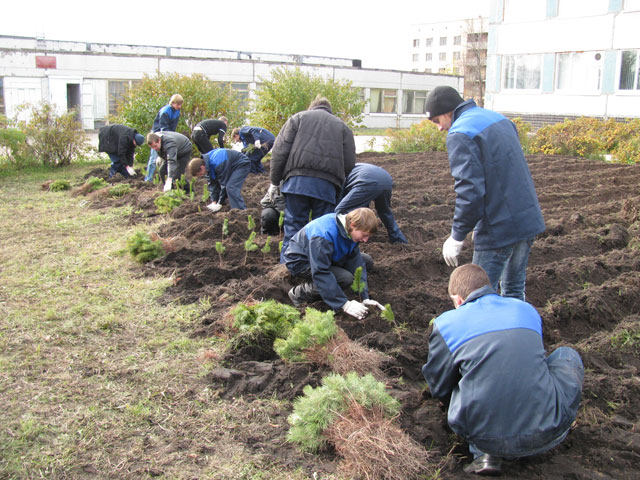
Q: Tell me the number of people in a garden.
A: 12